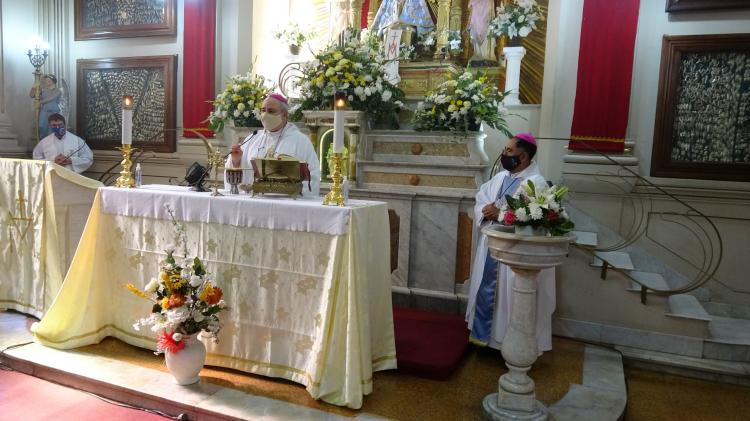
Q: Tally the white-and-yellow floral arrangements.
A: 3